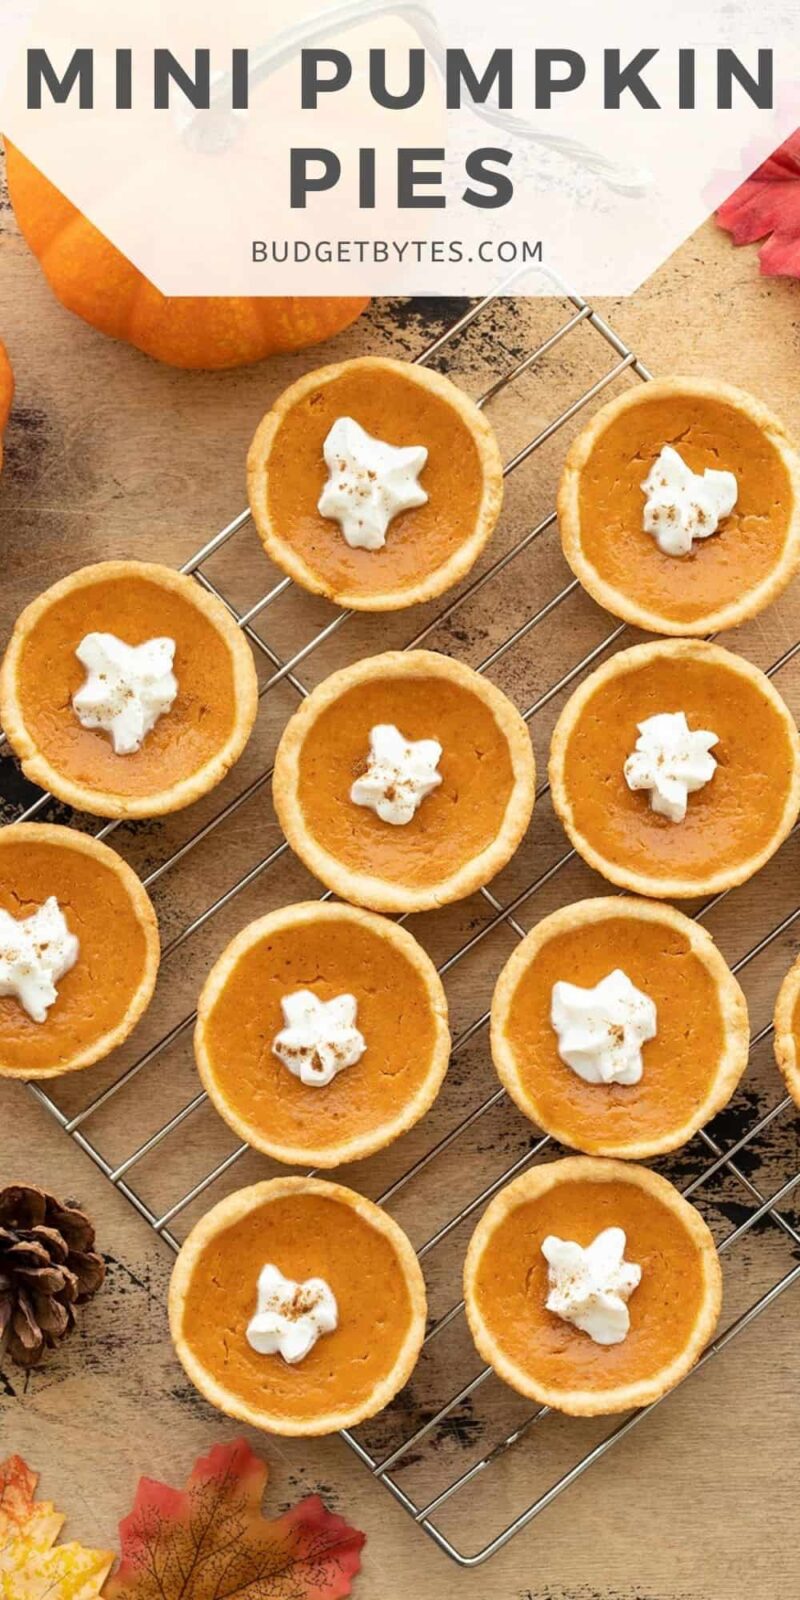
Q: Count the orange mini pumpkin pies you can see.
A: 11